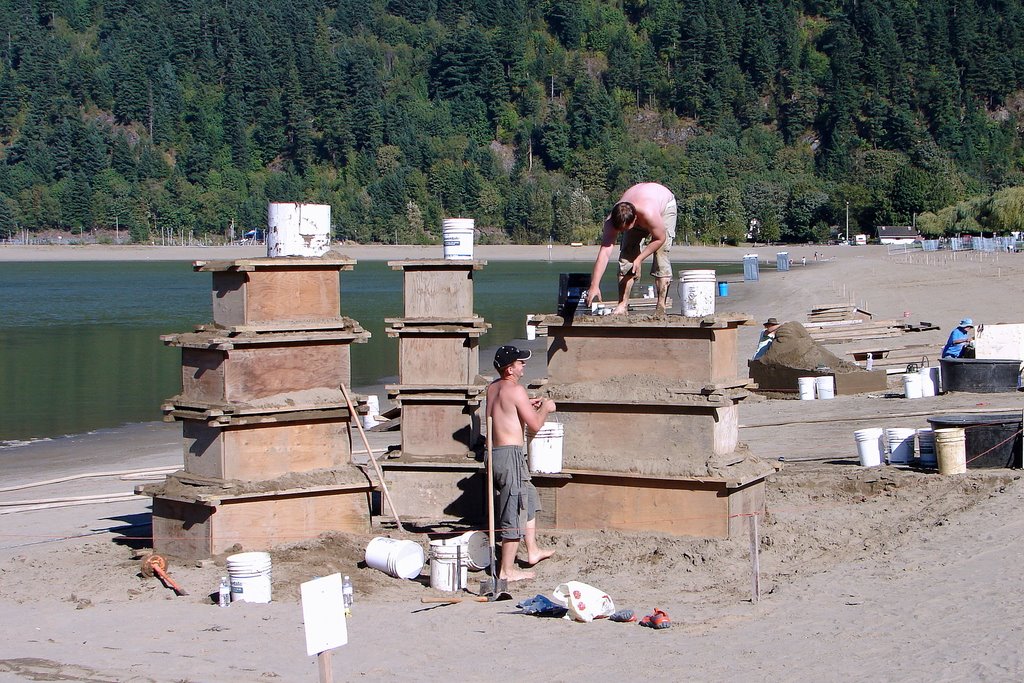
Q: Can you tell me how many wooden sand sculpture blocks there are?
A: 11